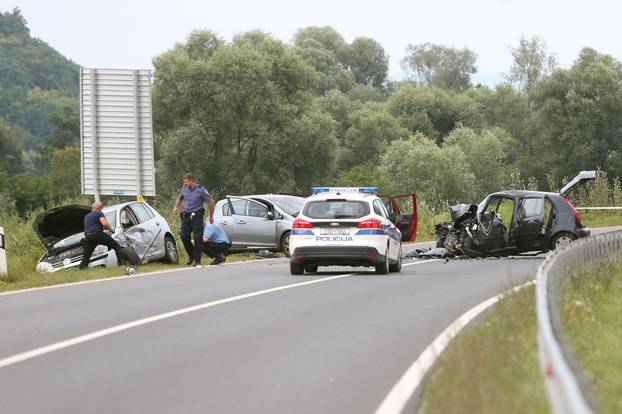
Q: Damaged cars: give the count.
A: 2